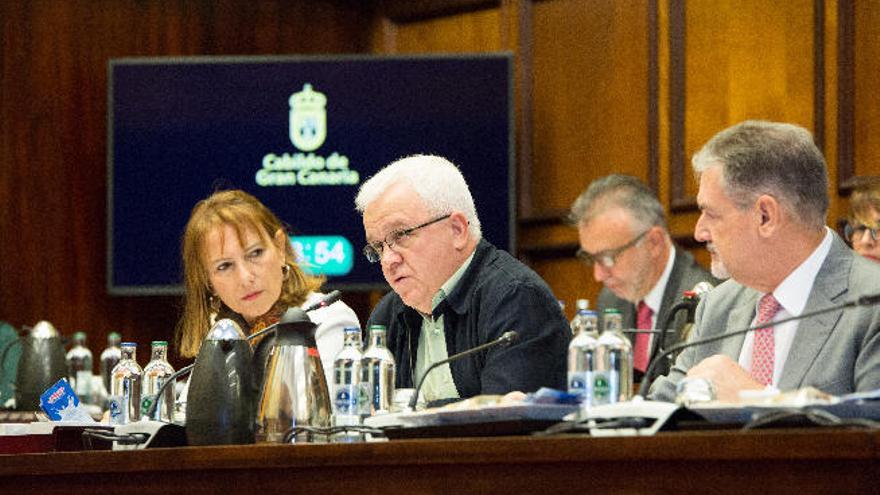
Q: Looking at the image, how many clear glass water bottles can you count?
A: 8